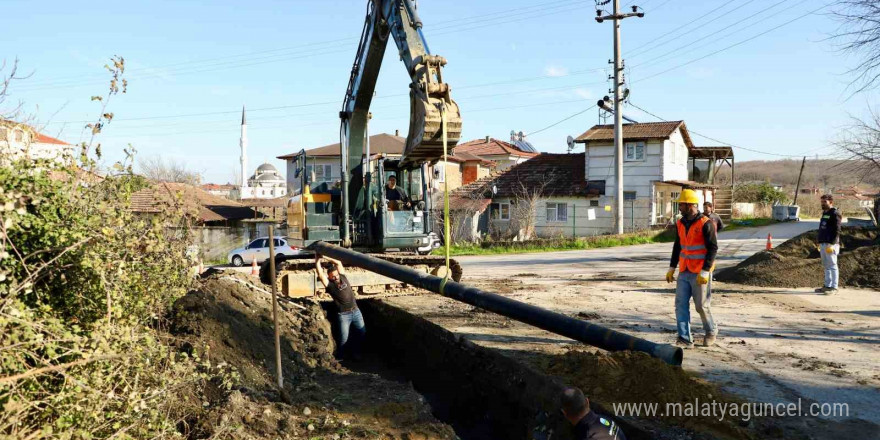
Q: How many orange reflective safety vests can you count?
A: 1